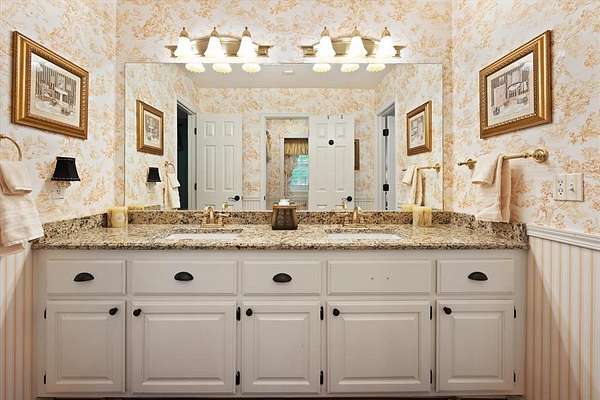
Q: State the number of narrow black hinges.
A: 10